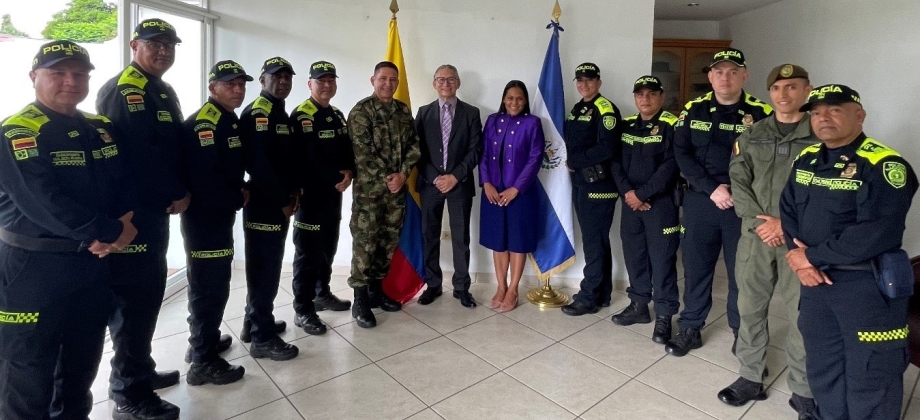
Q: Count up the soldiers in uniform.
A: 11